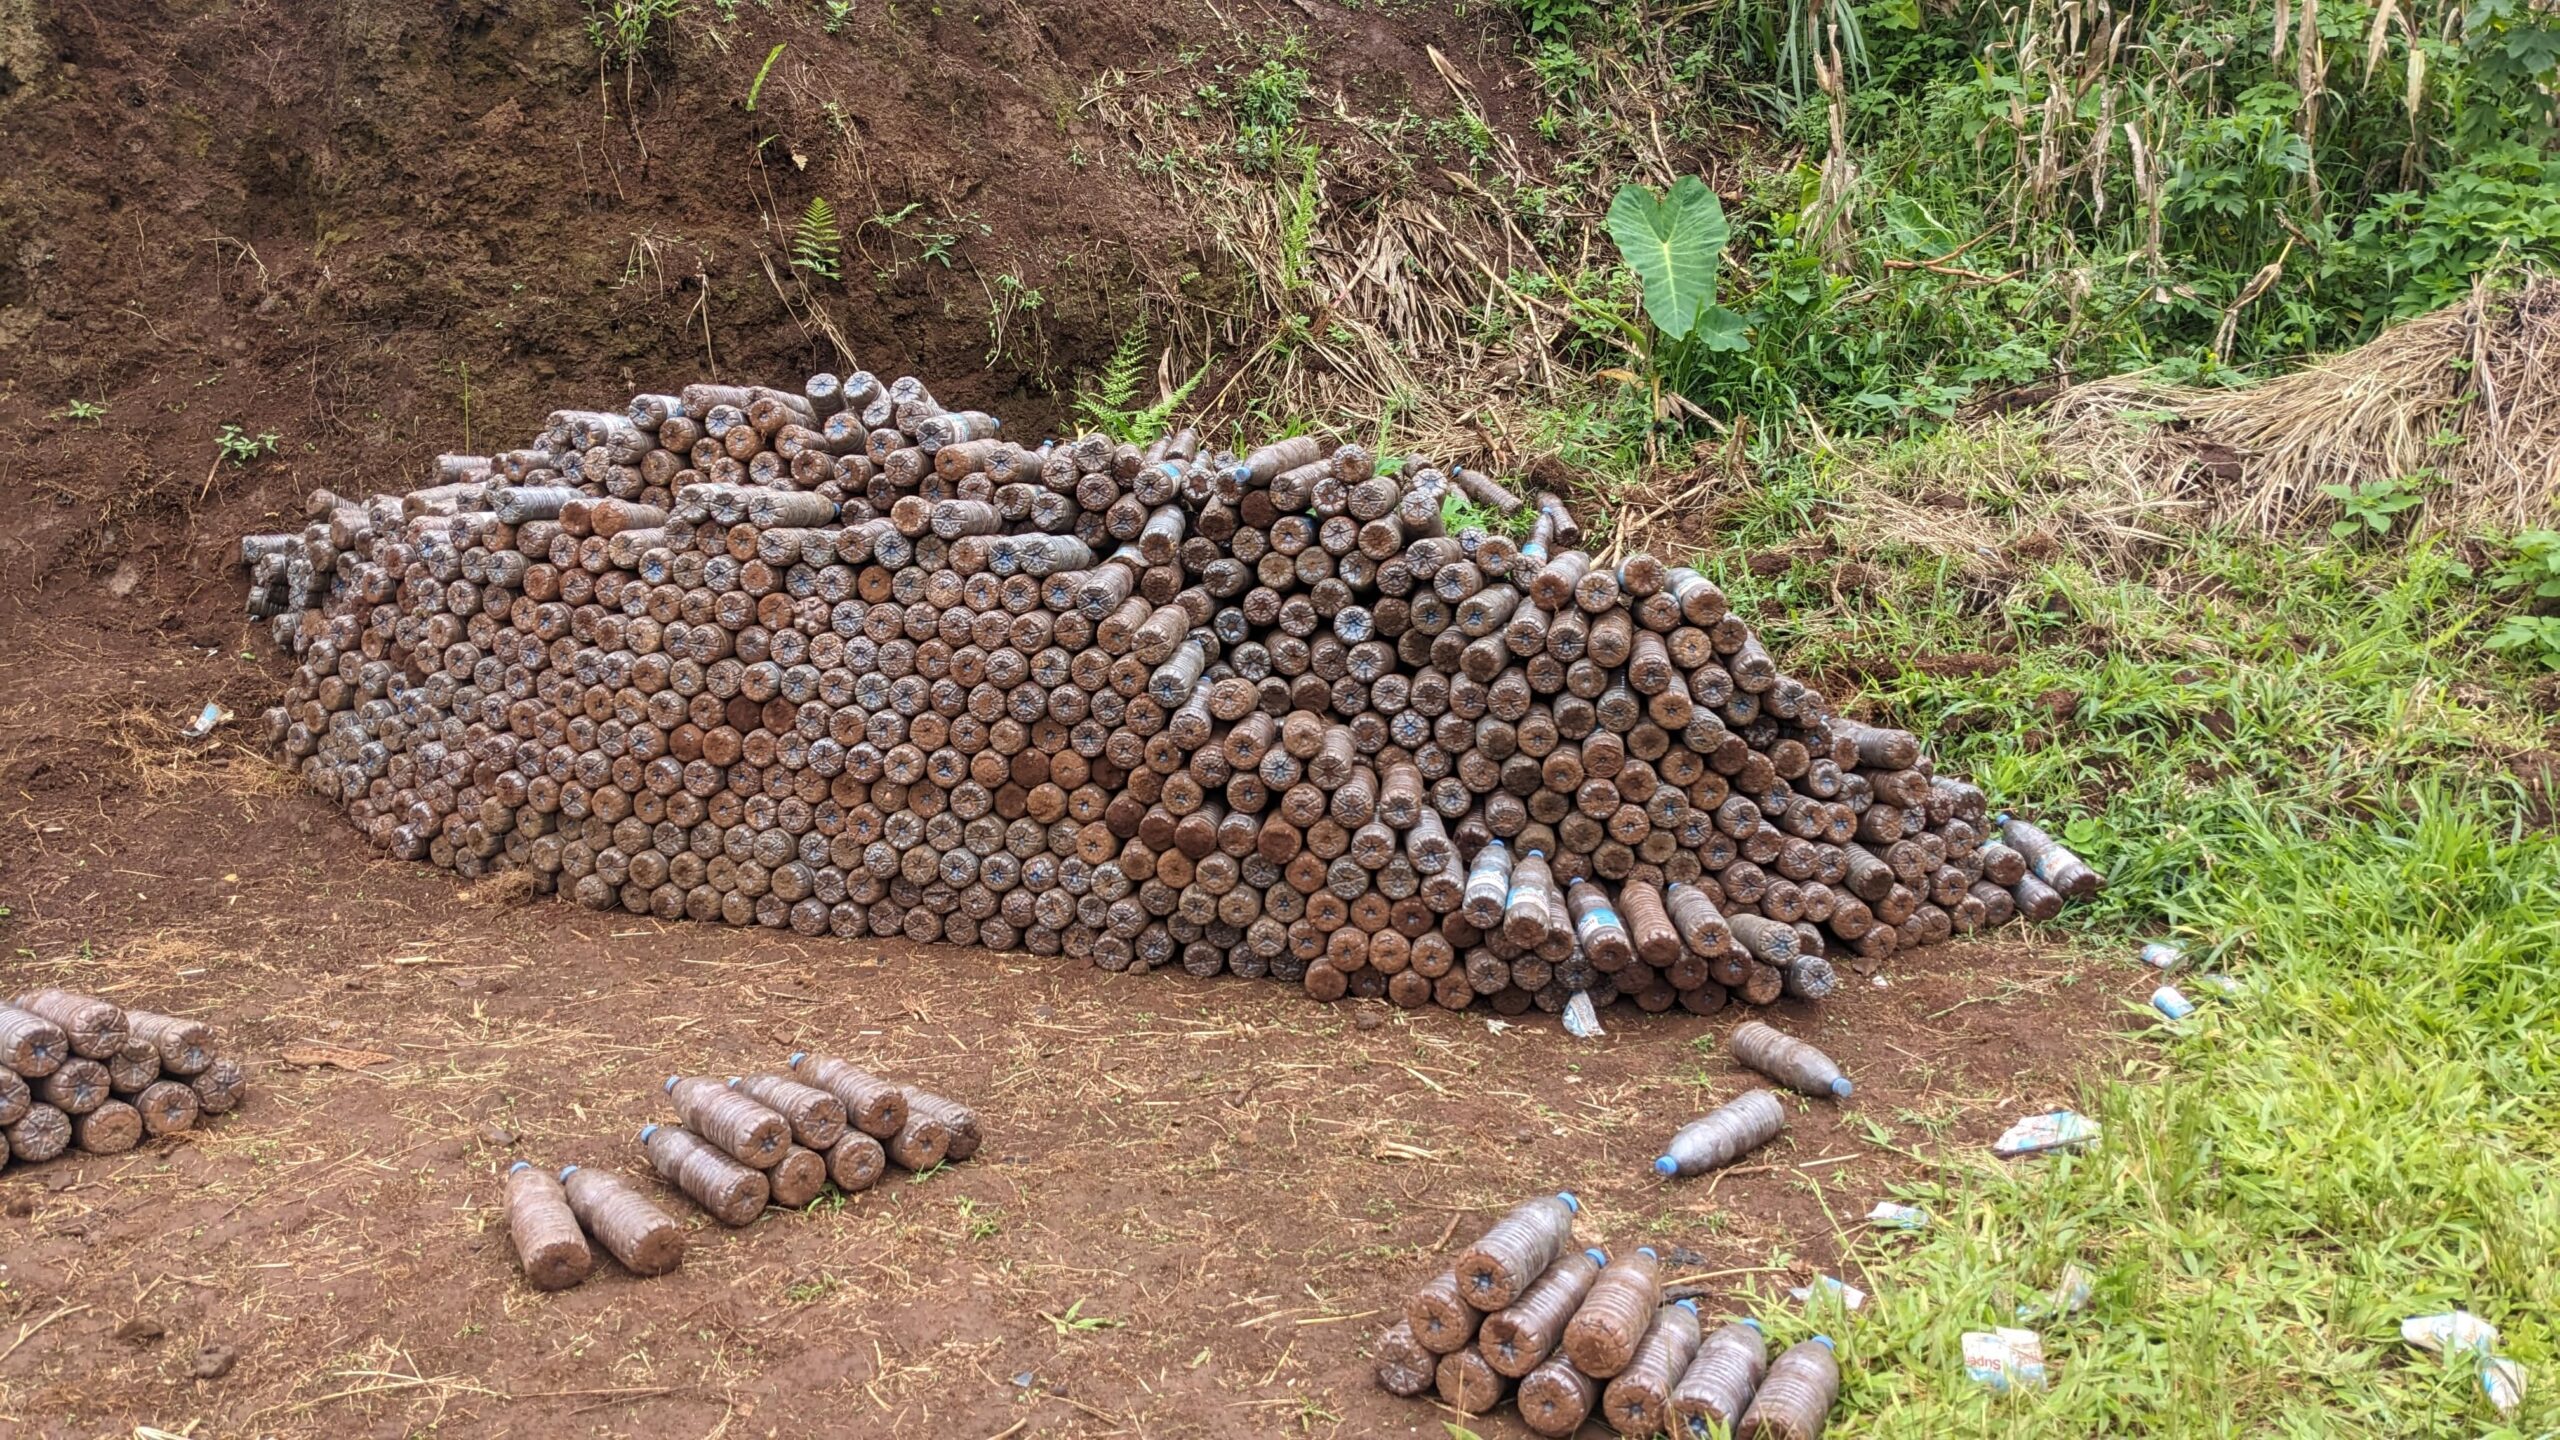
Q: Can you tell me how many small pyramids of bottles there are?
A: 3